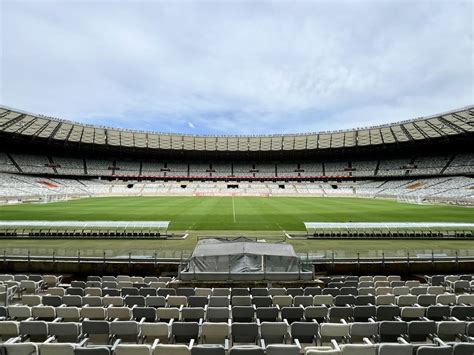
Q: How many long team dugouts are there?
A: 2